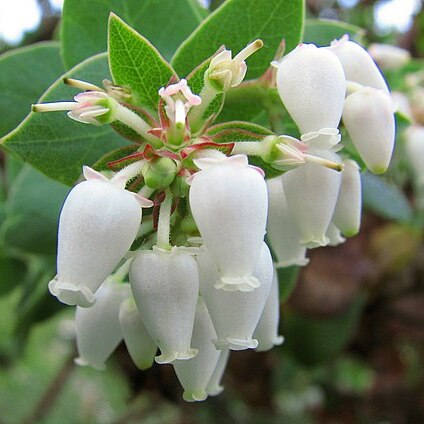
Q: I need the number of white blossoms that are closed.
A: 3